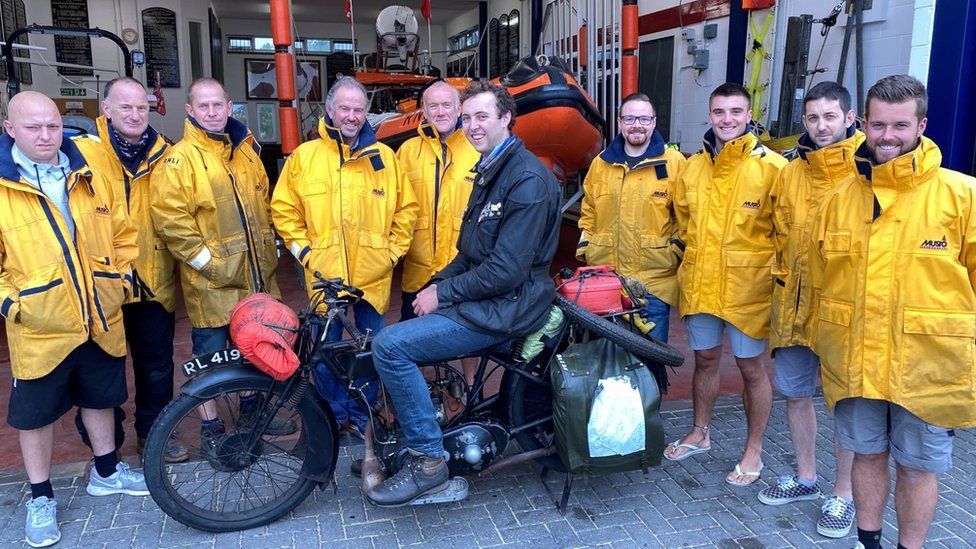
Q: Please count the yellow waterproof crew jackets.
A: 9